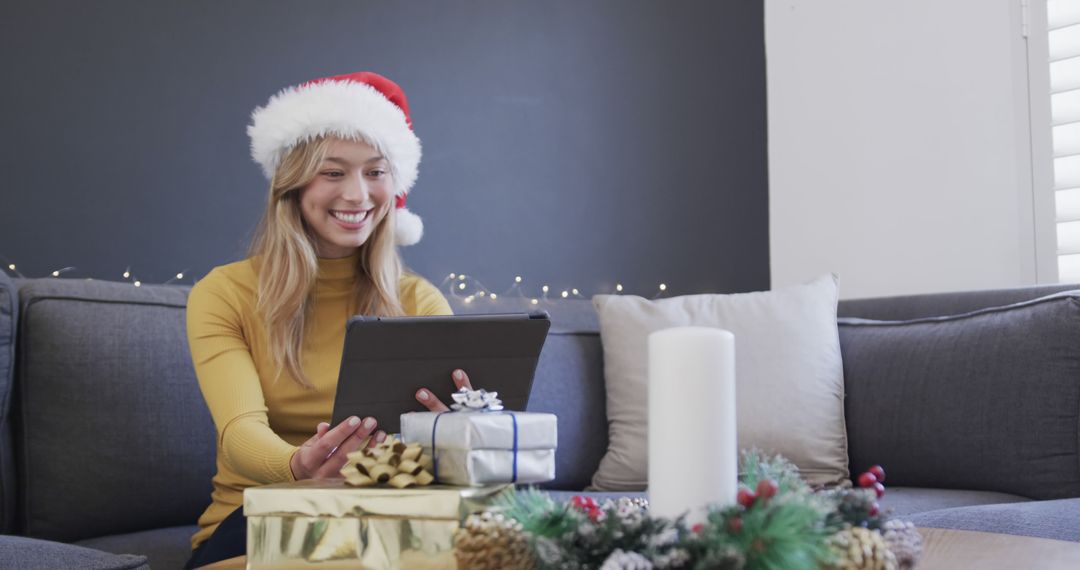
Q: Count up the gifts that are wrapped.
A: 2